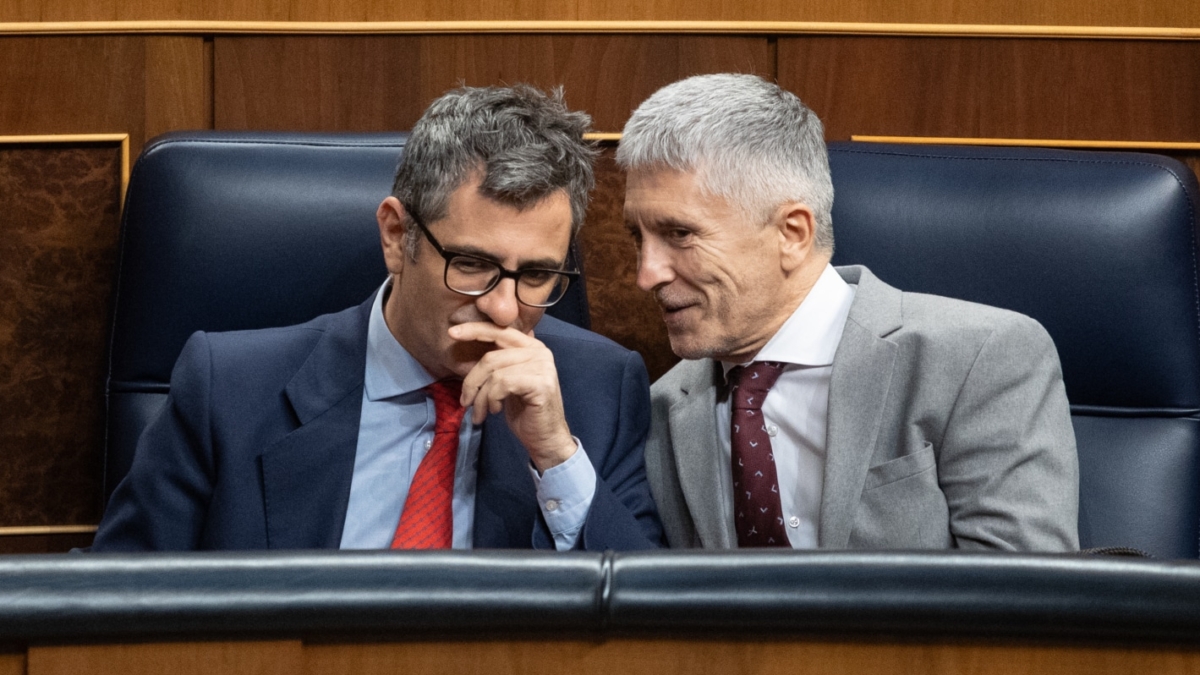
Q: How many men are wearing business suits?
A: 2